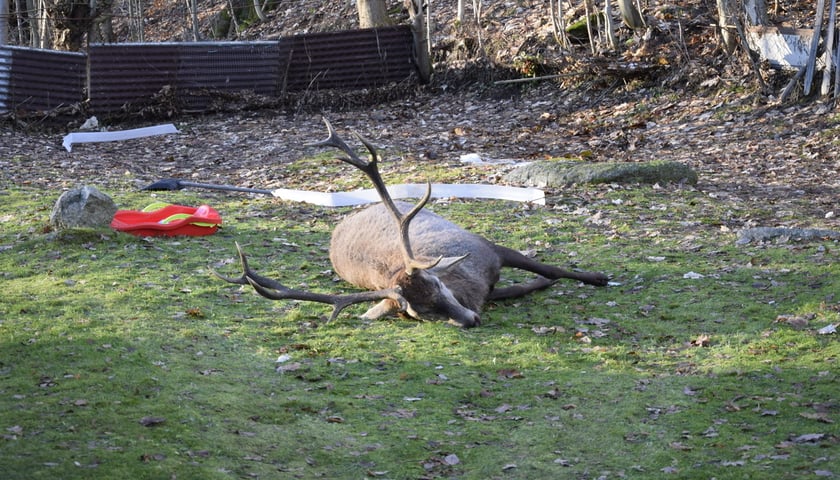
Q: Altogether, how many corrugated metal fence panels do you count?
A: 3